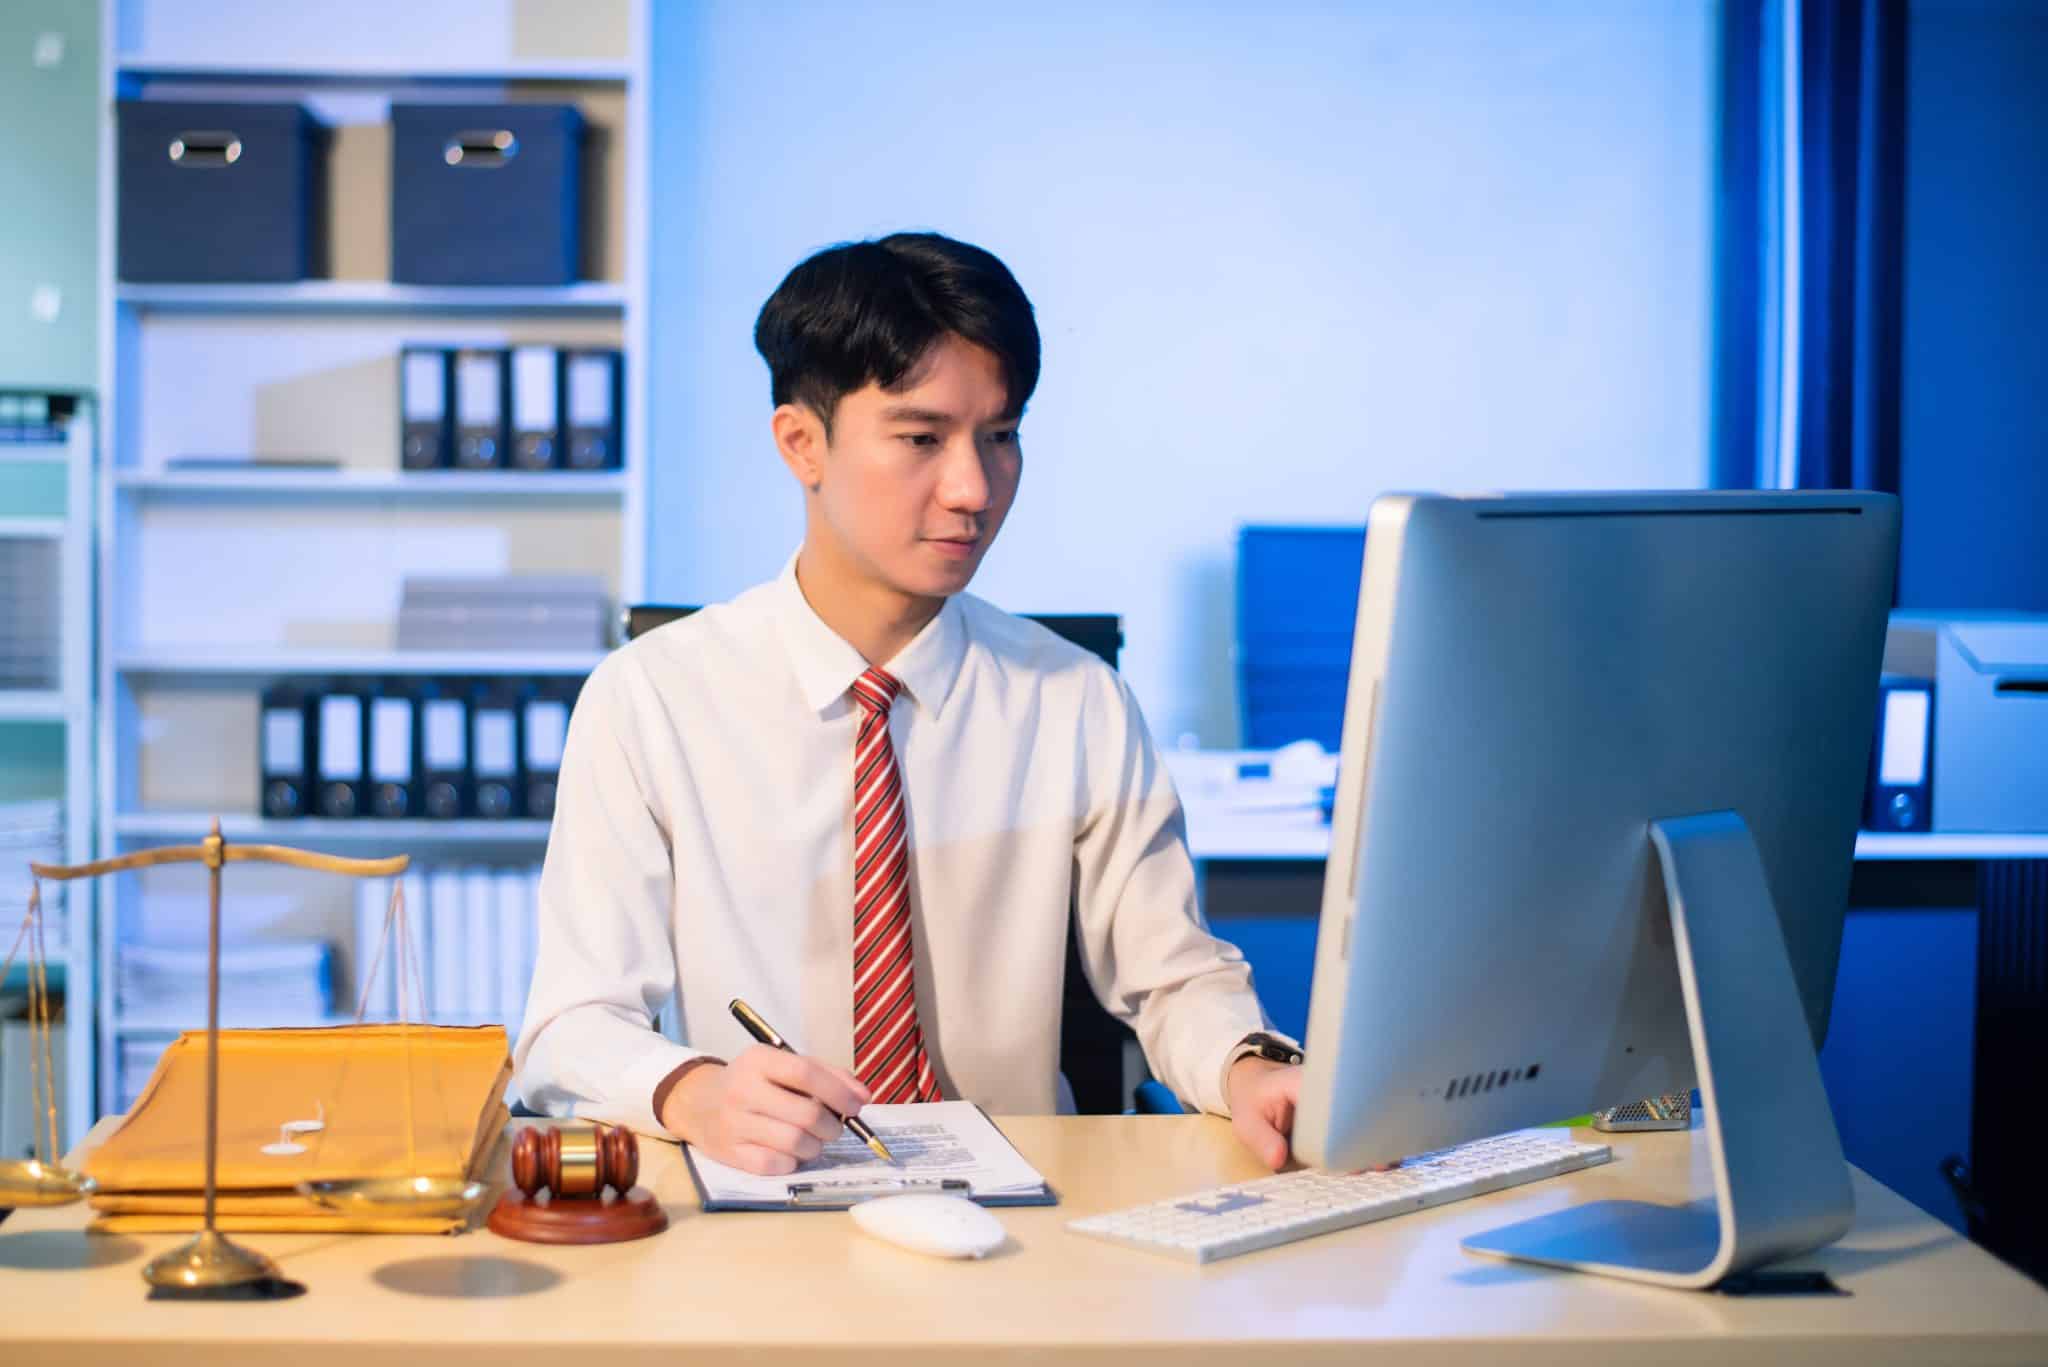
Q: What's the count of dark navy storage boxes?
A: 2